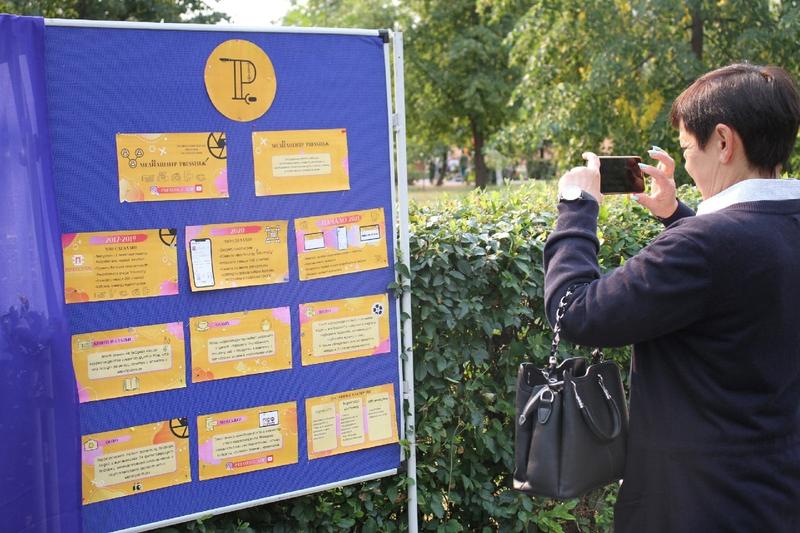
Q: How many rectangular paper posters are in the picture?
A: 11